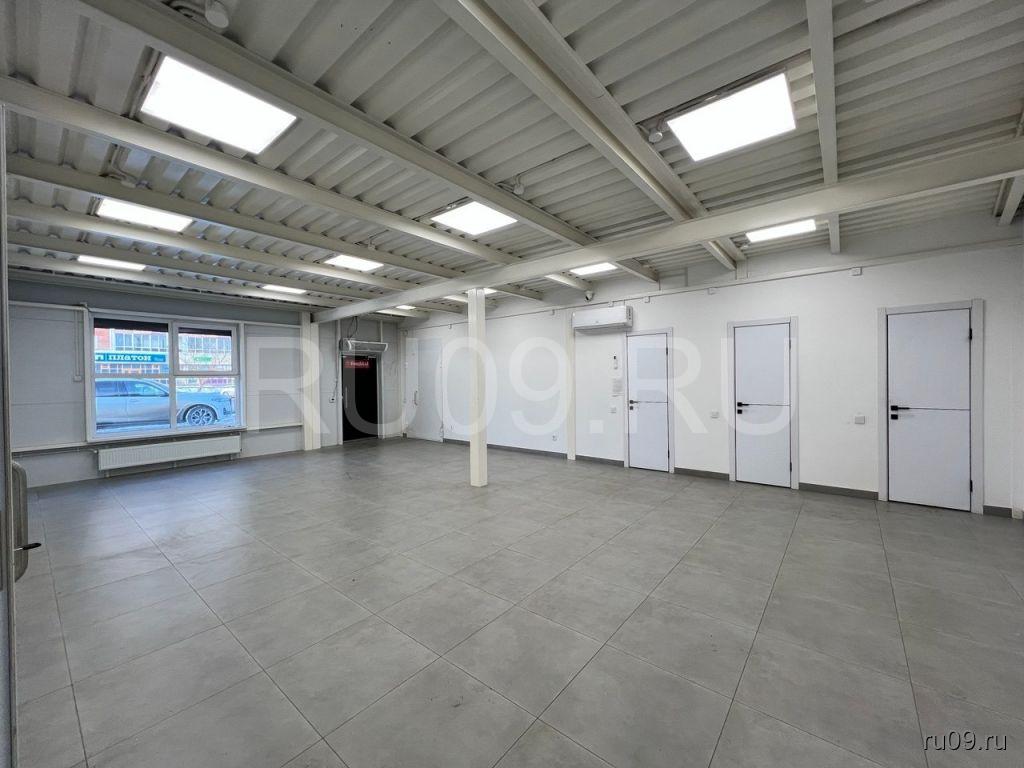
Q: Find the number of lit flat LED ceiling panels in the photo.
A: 11